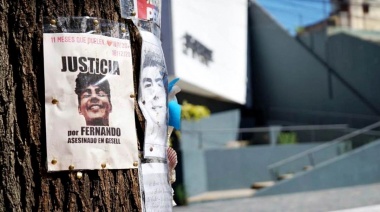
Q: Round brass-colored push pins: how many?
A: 11